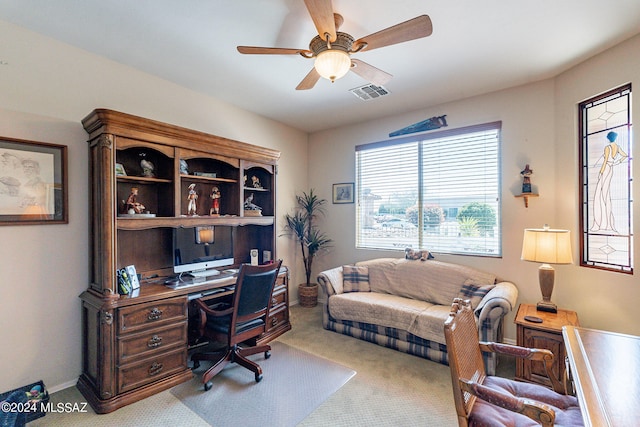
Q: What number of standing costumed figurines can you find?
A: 2